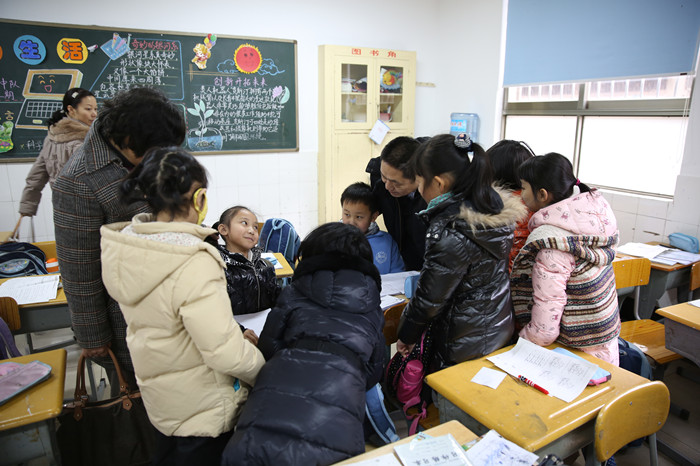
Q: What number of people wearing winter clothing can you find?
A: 10